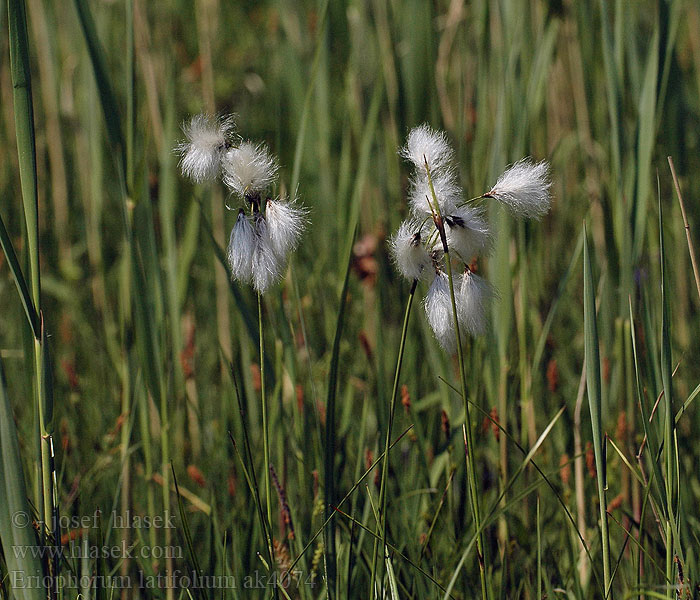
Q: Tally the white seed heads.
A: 12